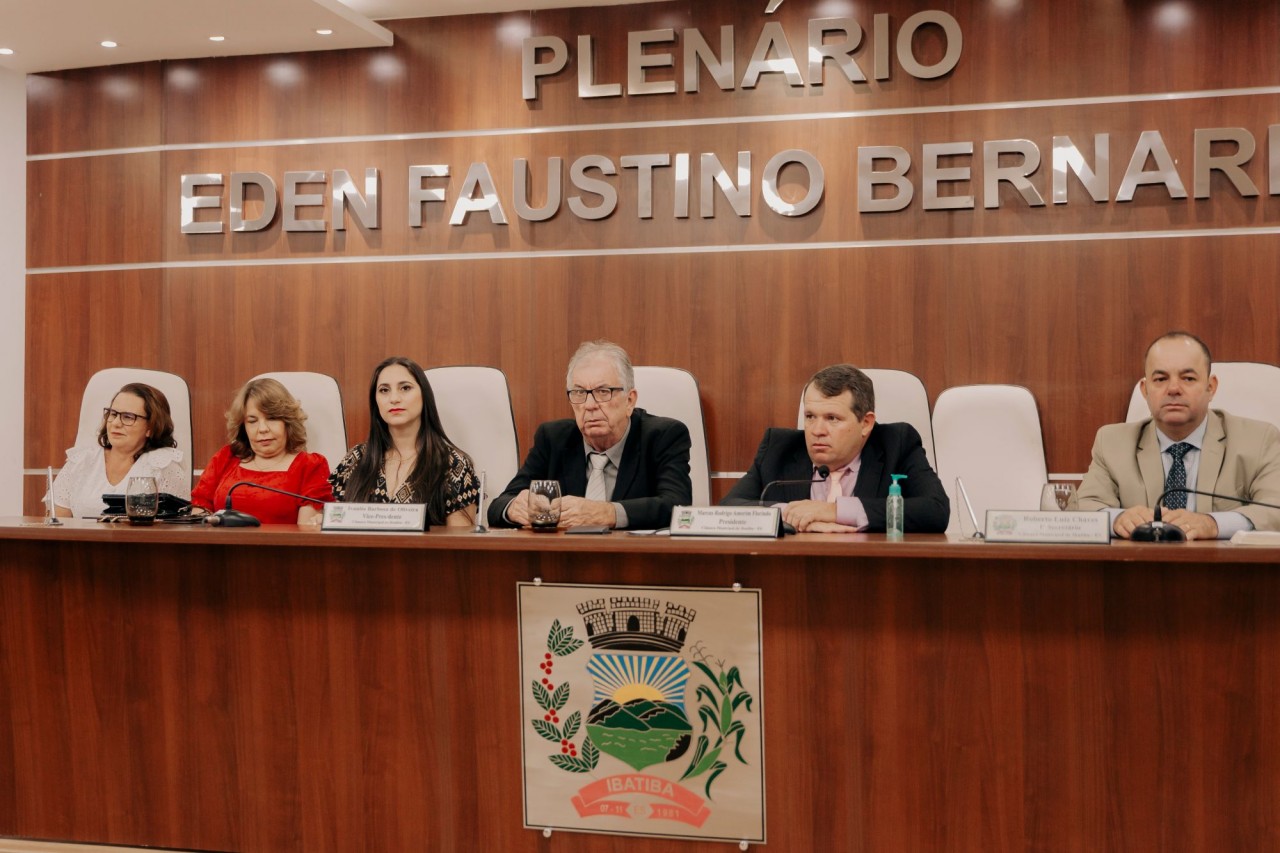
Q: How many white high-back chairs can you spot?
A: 7